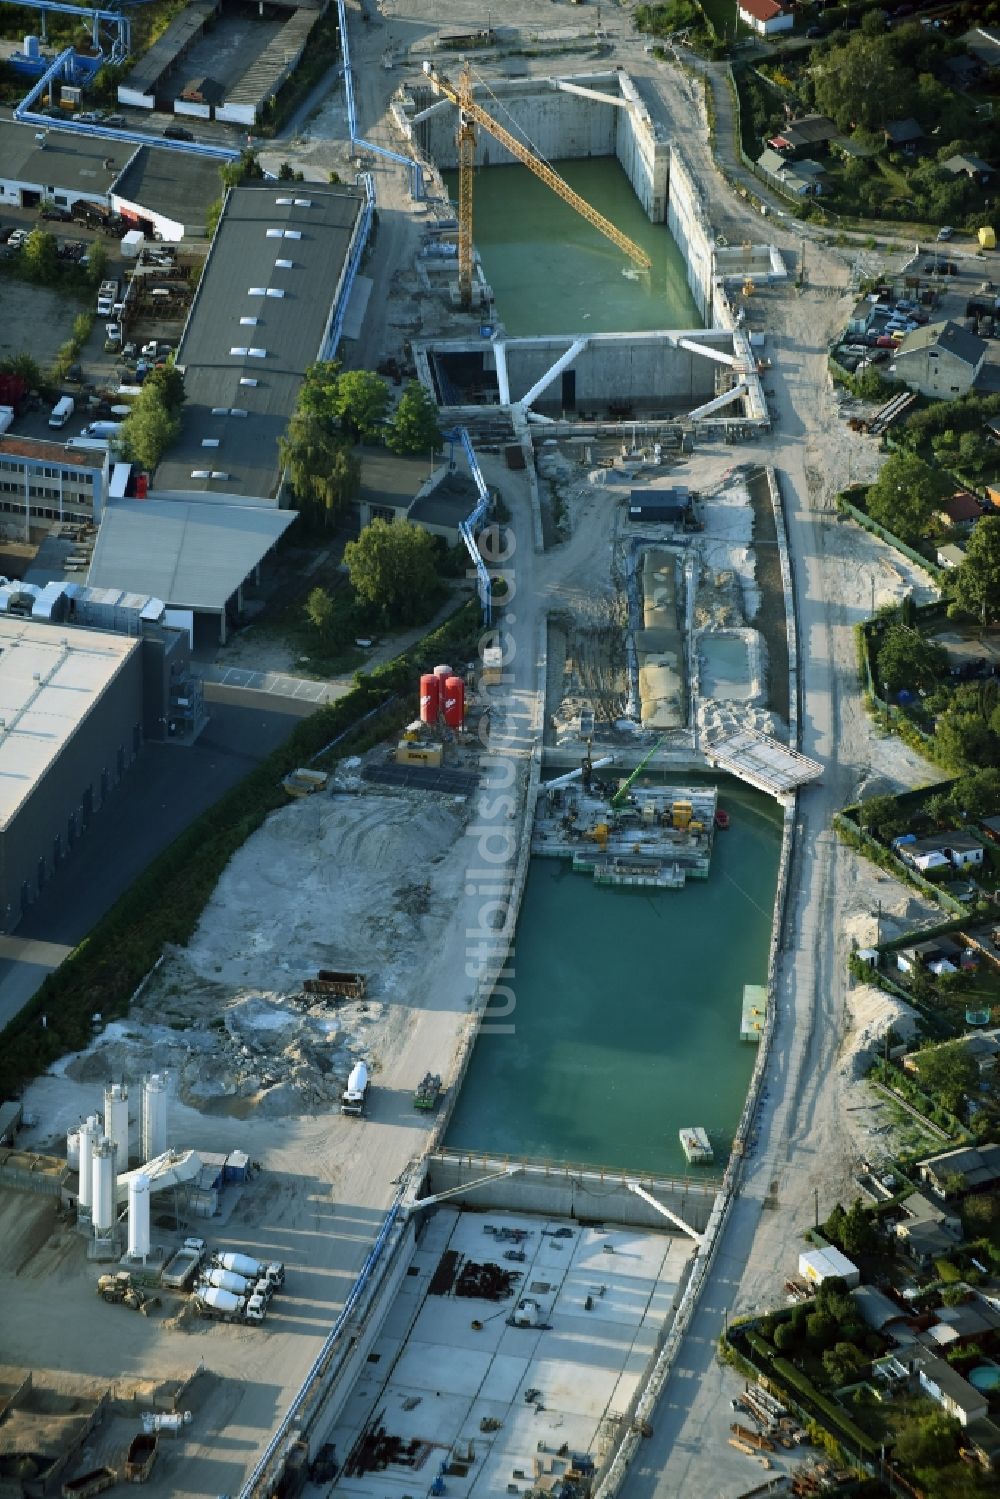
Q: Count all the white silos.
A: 6